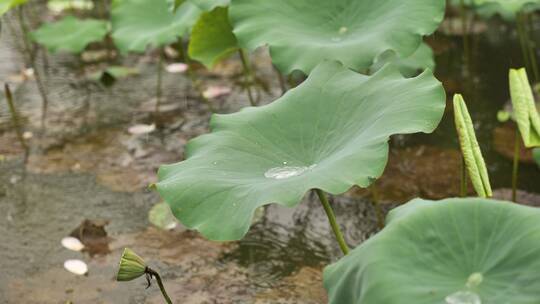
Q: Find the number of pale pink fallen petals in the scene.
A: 5